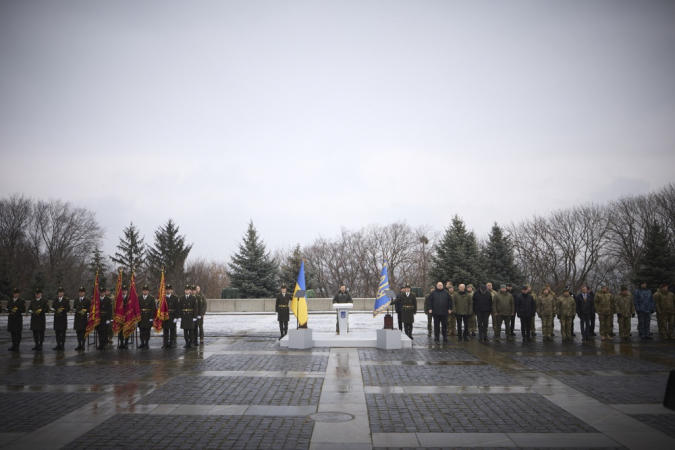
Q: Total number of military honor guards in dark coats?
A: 12